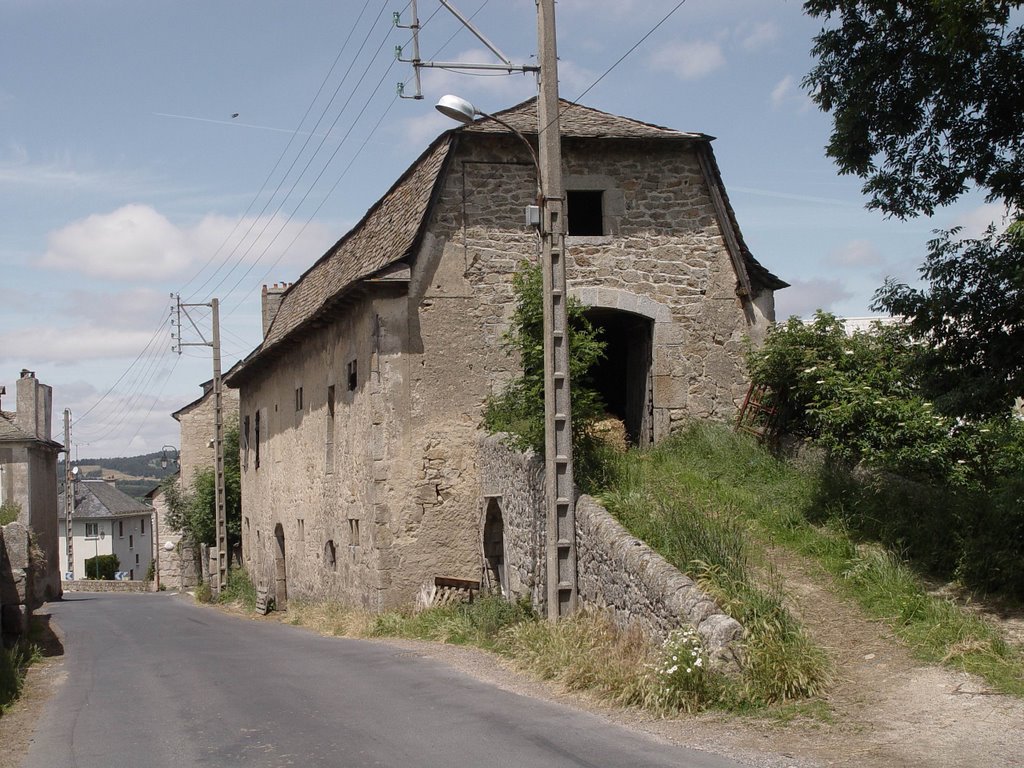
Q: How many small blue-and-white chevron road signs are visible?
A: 2